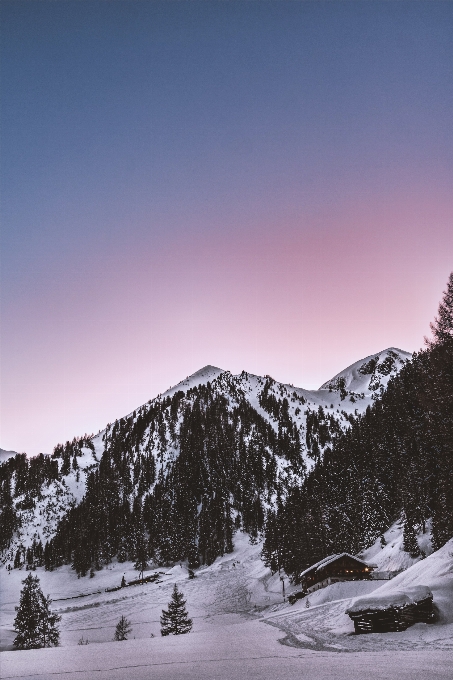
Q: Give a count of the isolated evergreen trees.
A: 3